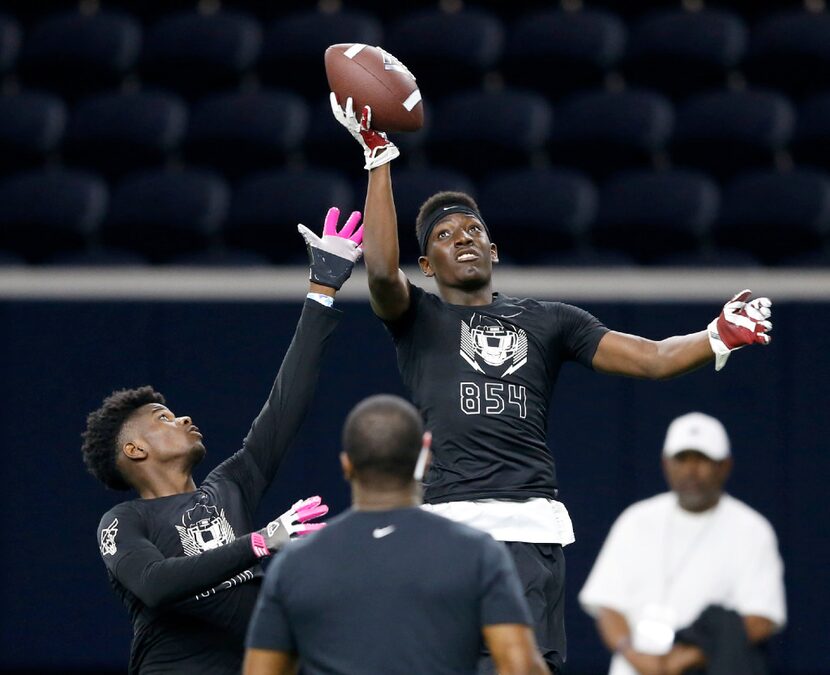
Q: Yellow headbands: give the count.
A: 0